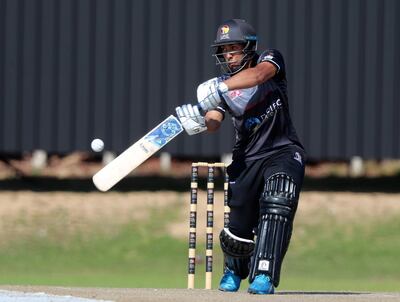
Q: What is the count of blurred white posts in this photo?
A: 5